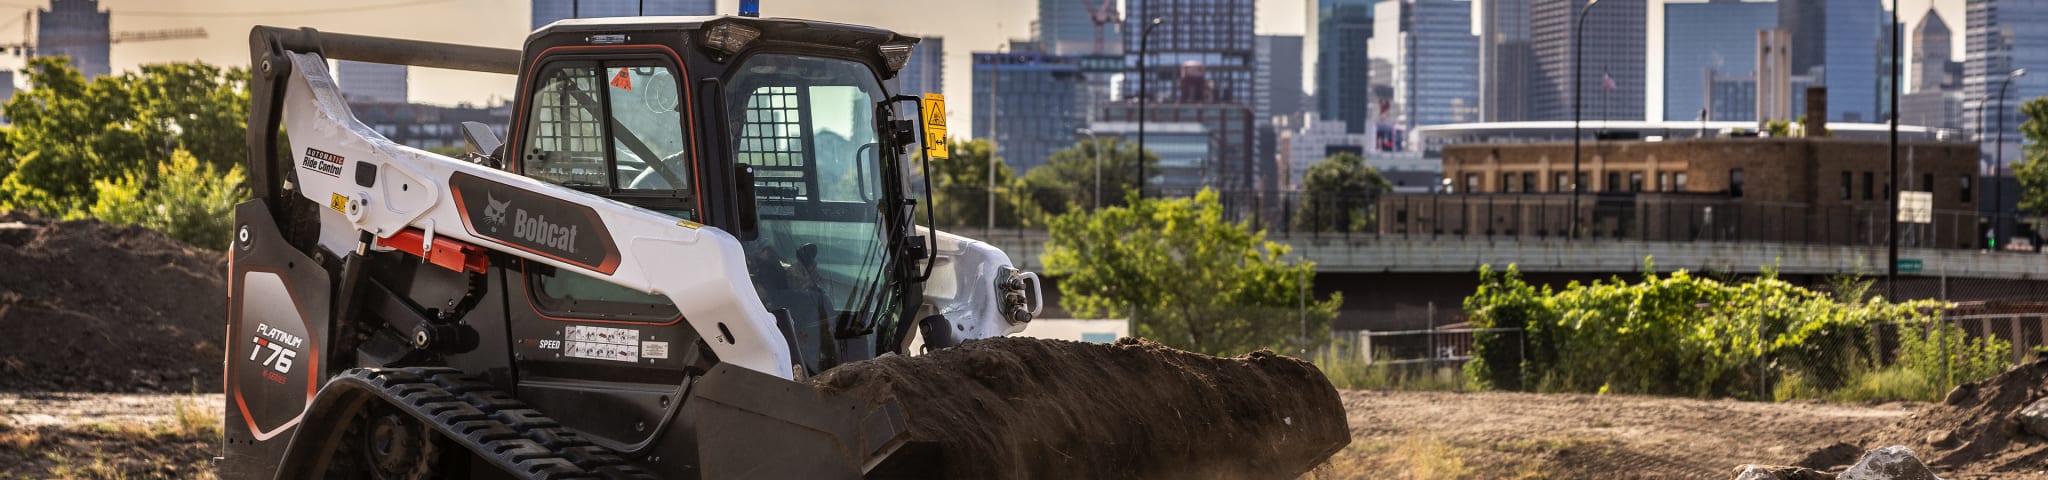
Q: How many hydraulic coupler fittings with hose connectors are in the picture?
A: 3